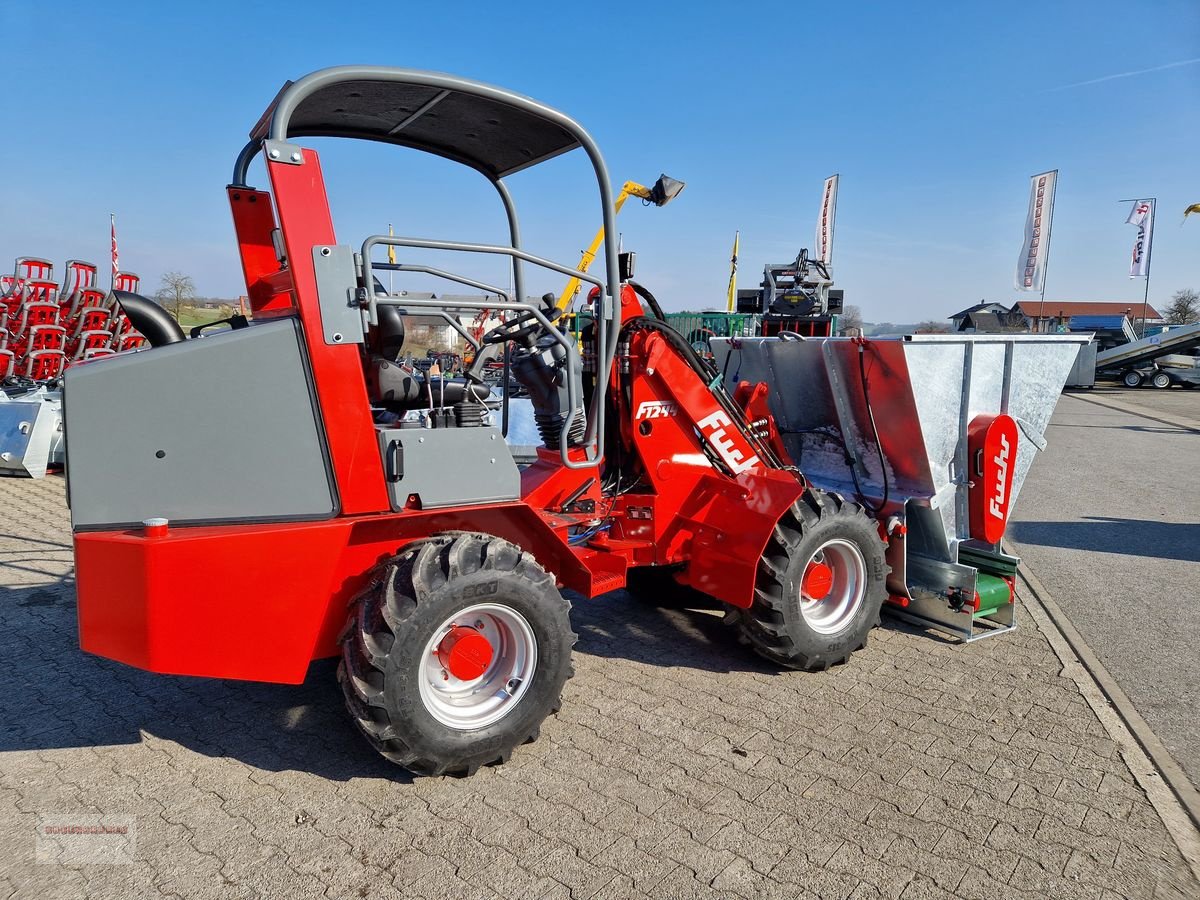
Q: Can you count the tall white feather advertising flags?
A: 3